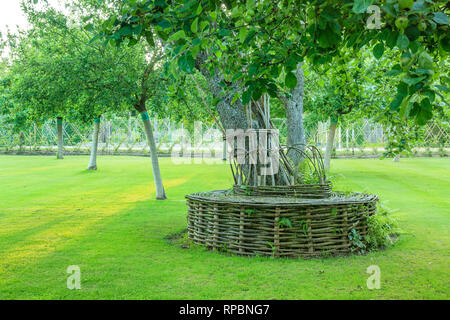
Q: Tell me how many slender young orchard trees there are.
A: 4